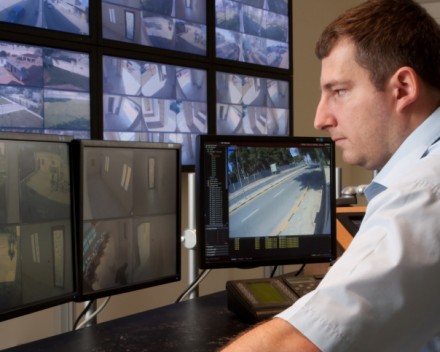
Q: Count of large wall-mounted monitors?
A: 6